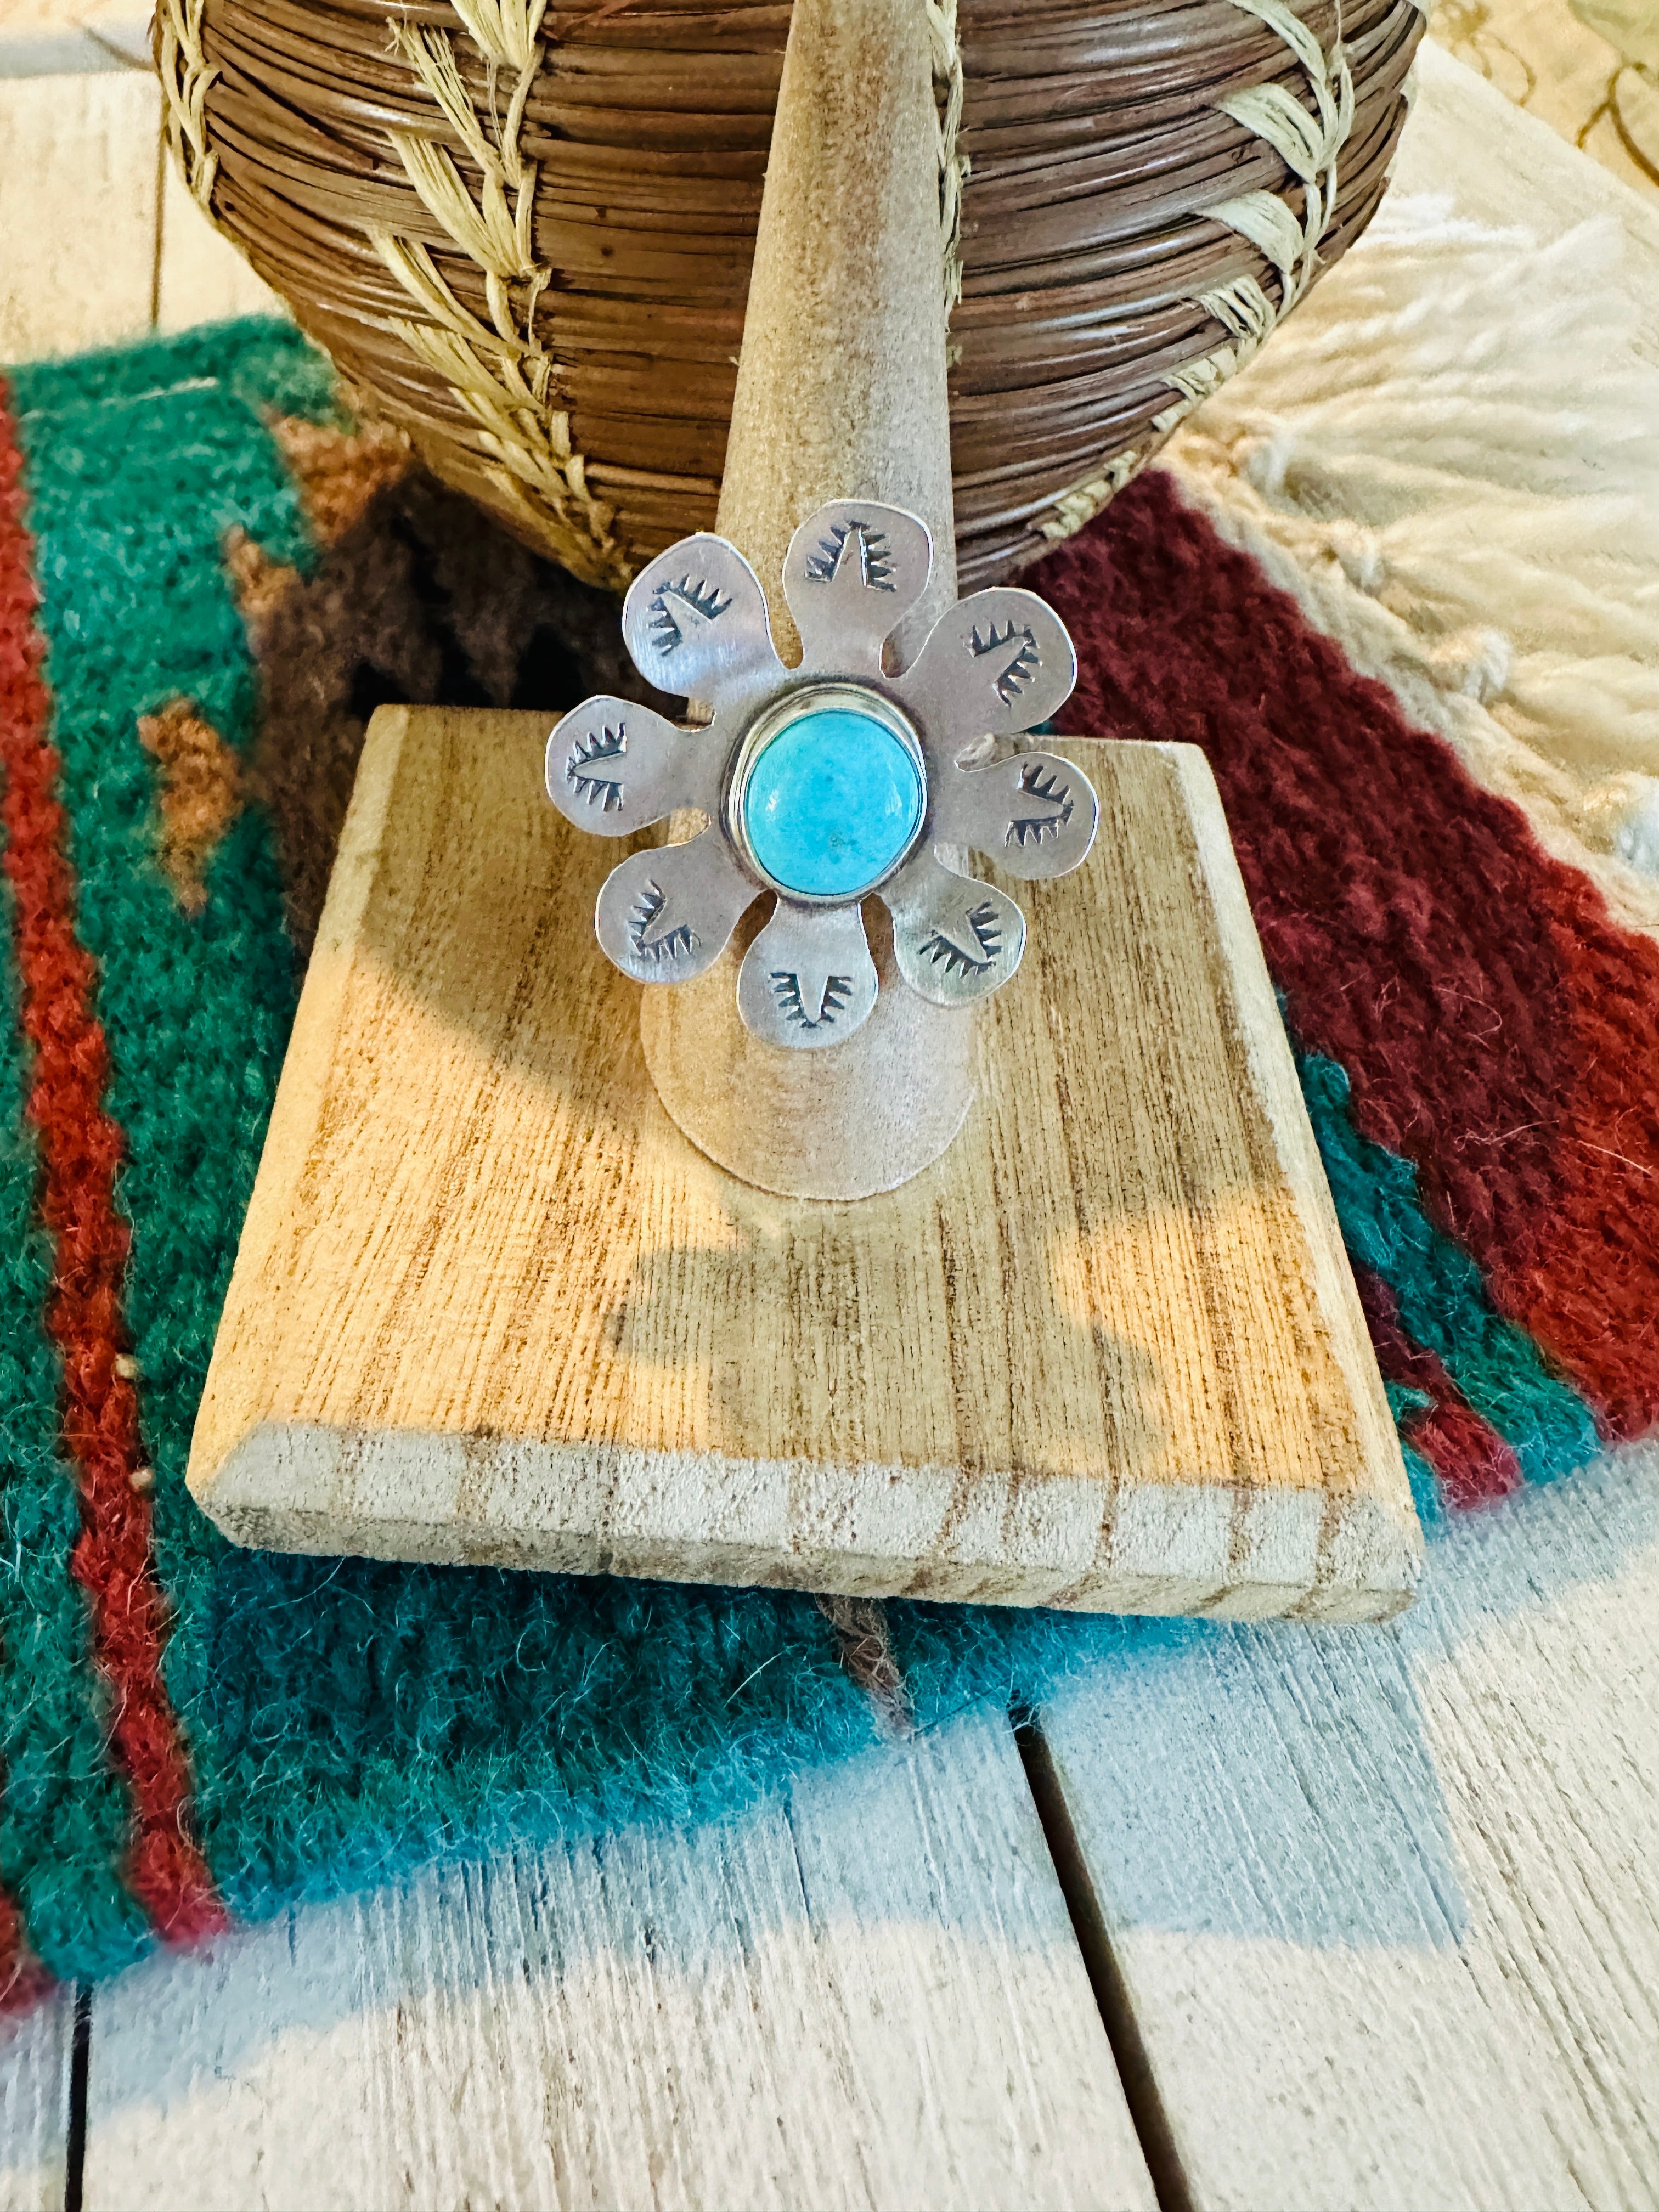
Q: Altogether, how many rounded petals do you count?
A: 8